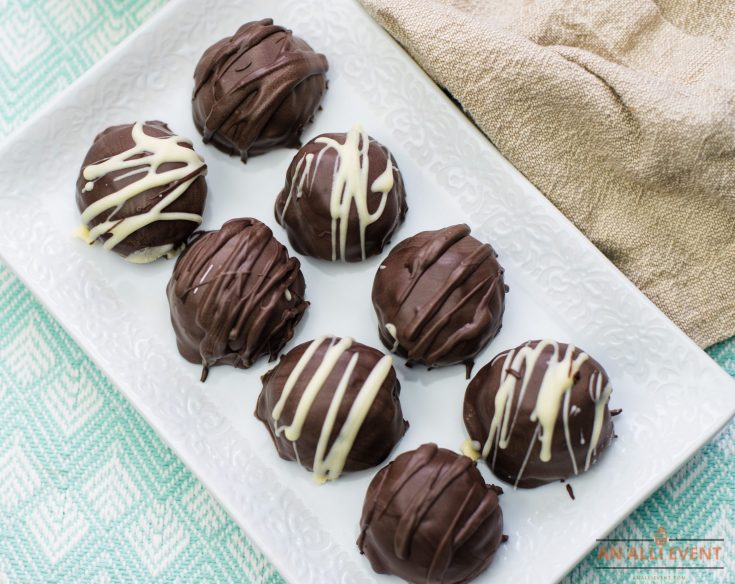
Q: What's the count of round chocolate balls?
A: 8